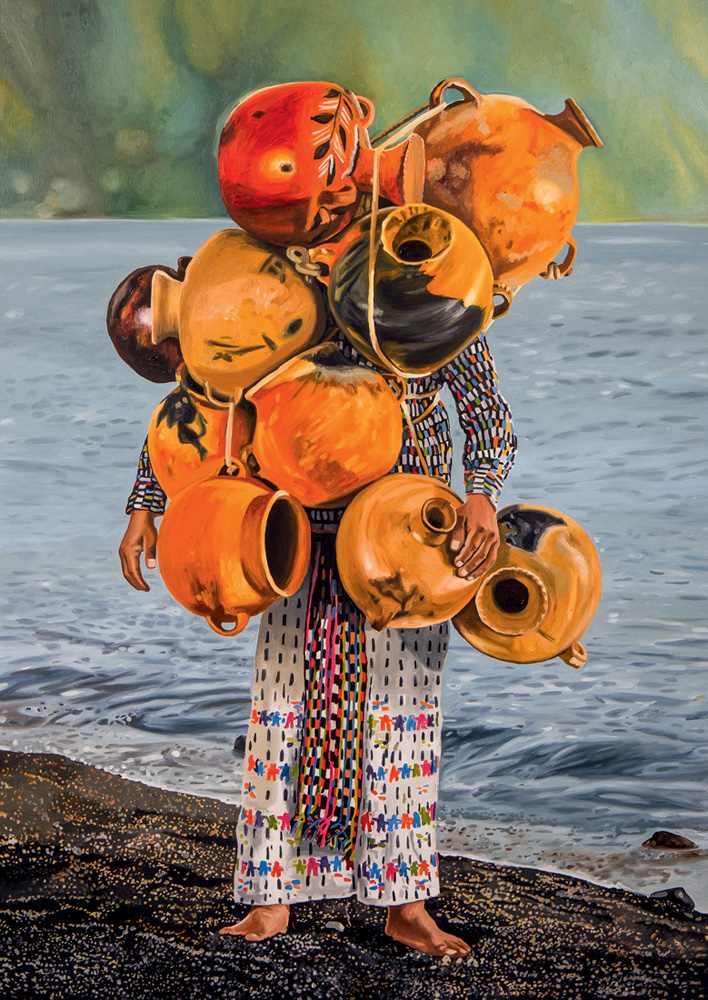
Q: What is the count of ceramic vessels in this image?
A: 10